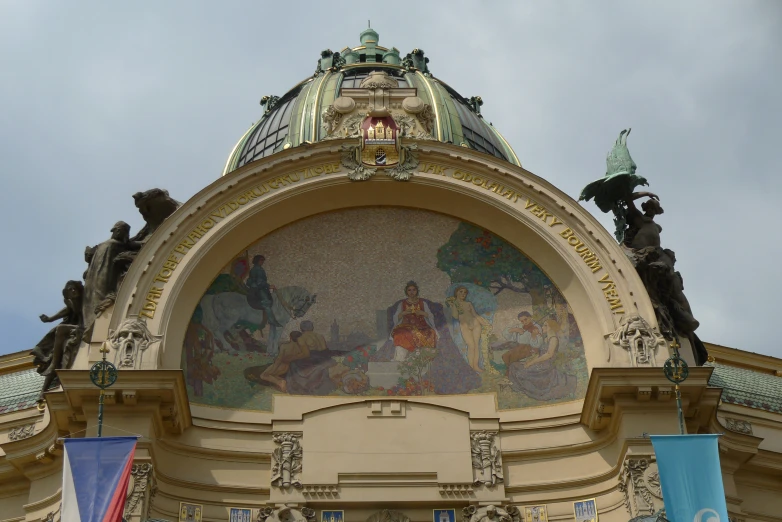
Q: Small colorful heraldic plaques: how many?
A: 6